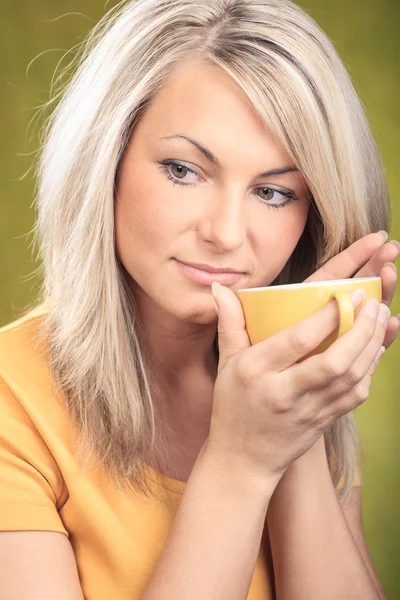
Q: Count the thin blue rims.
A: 0